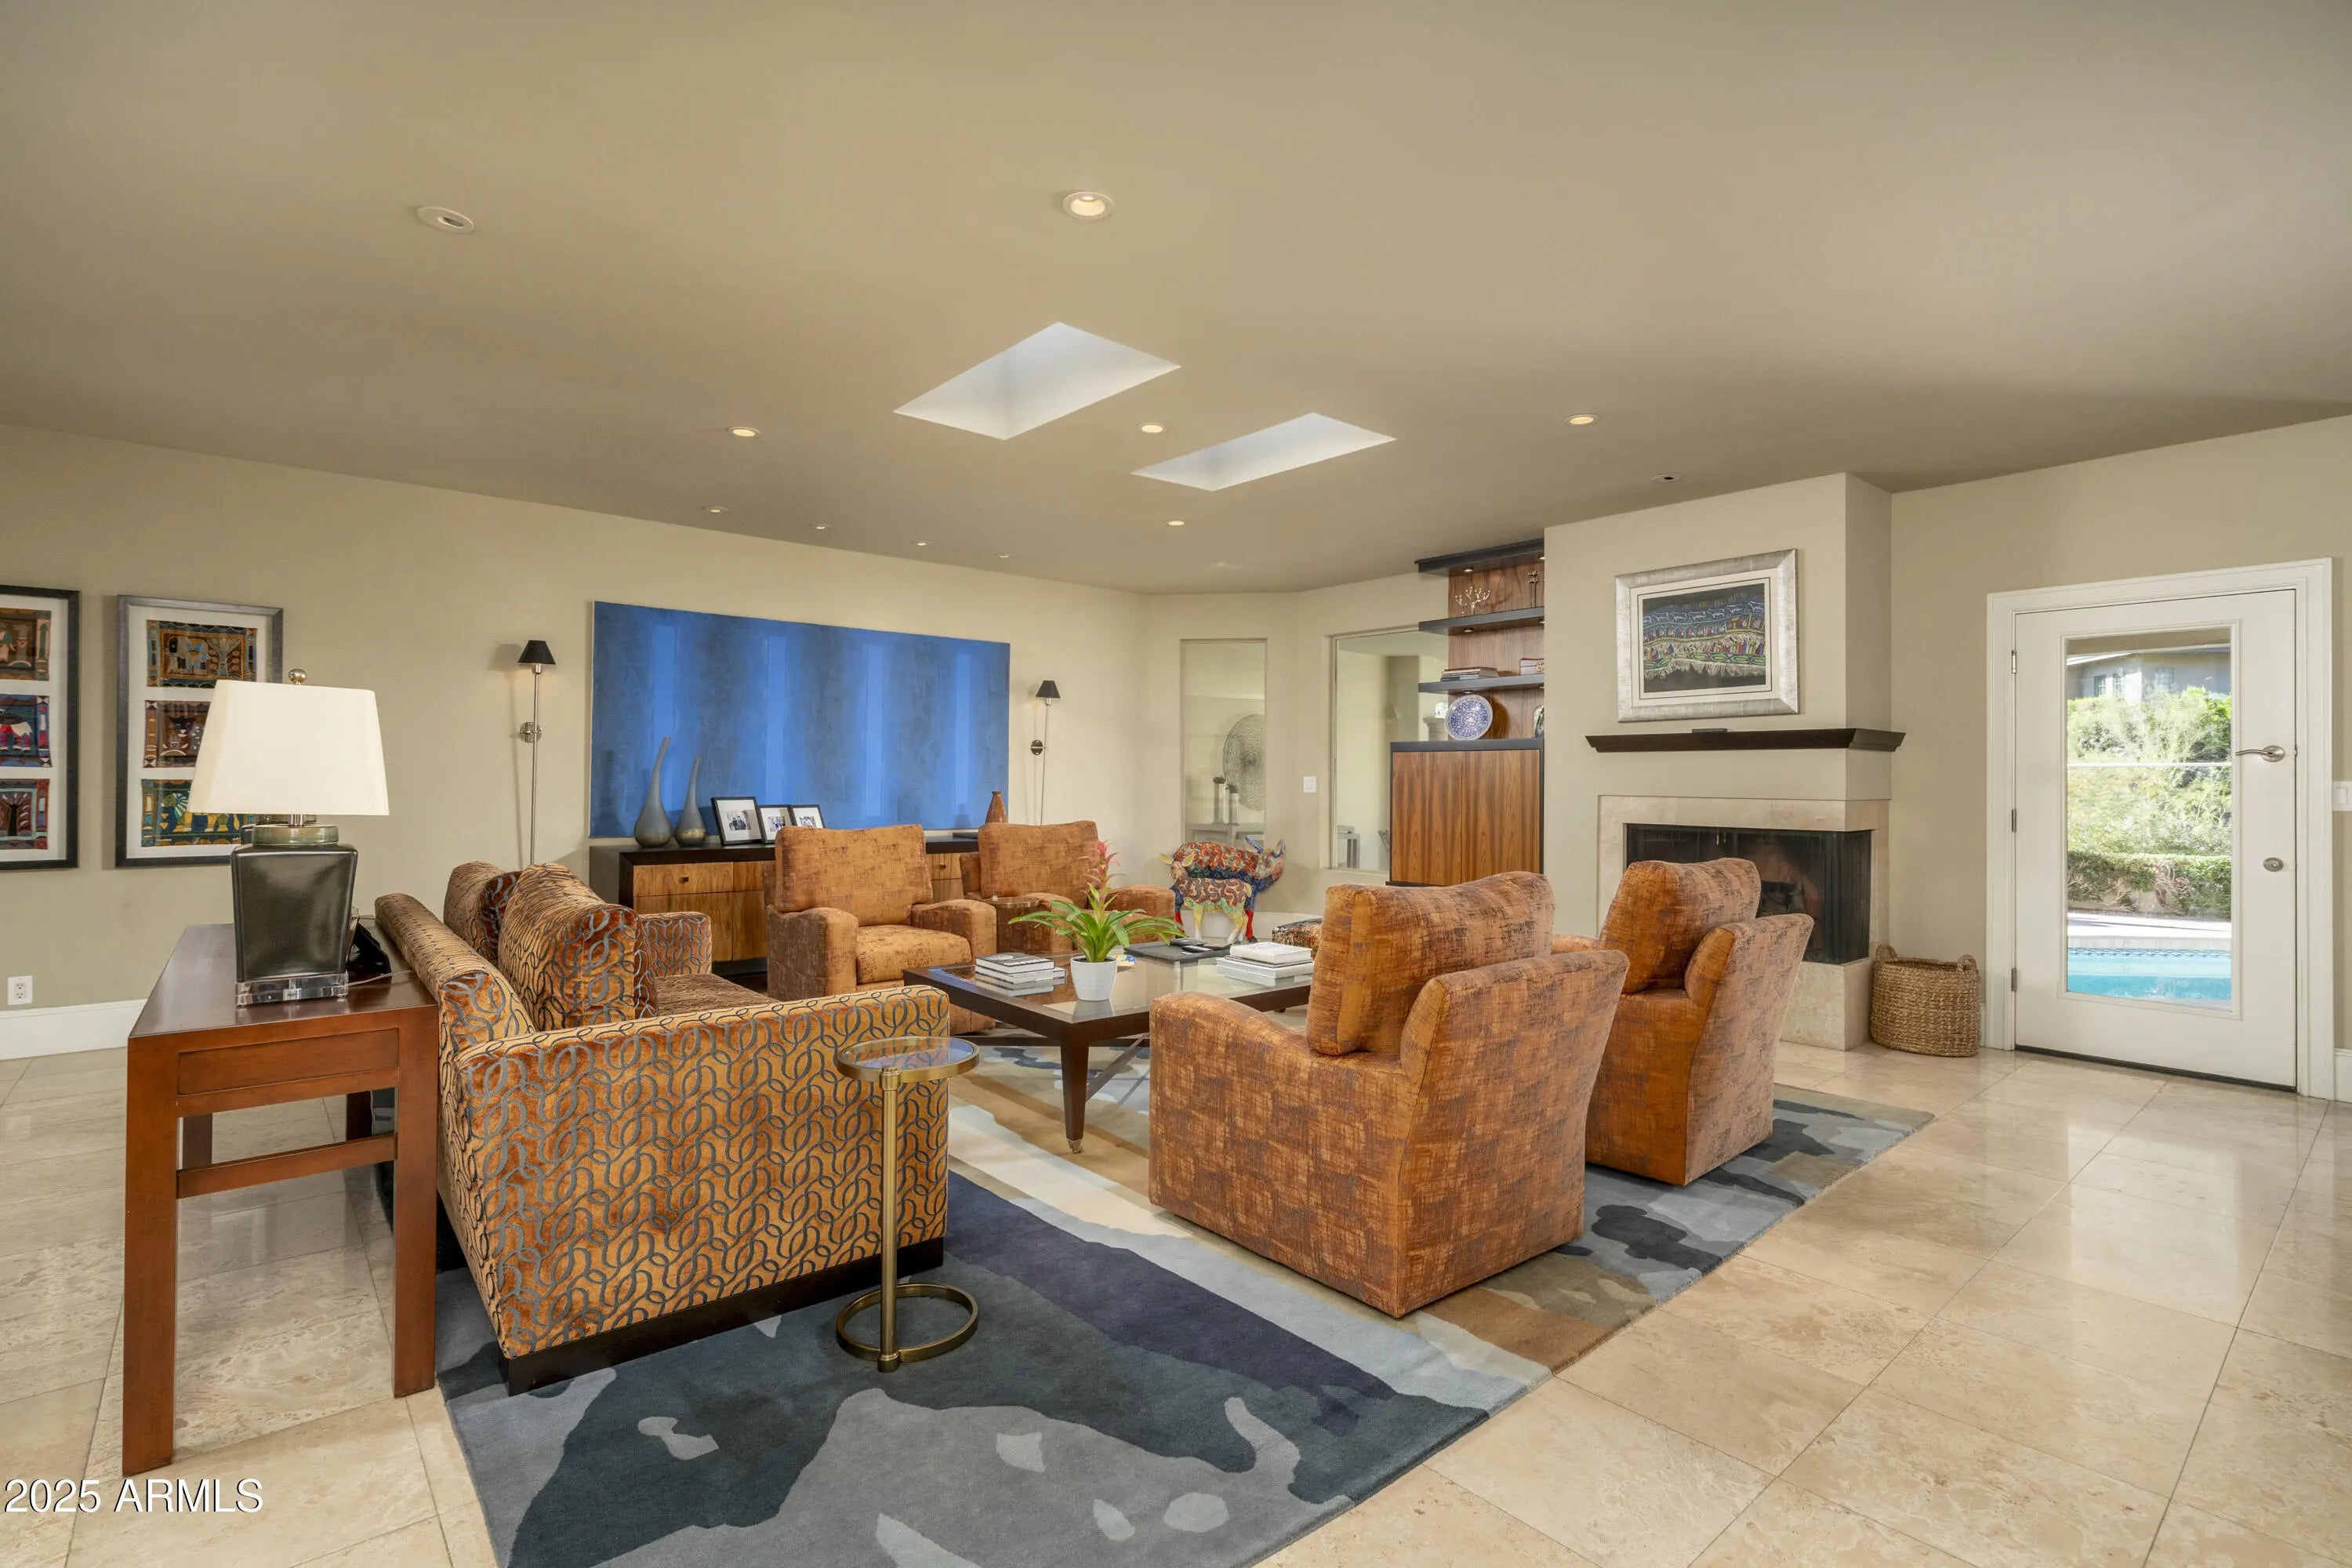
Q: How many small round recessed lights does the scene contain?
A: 11